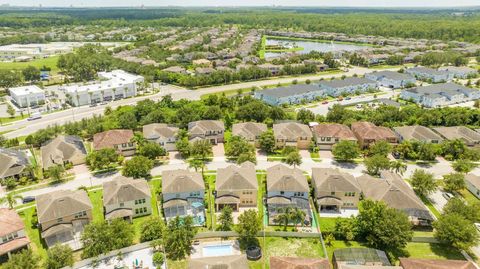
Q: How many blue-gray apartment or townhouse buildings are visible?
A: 6